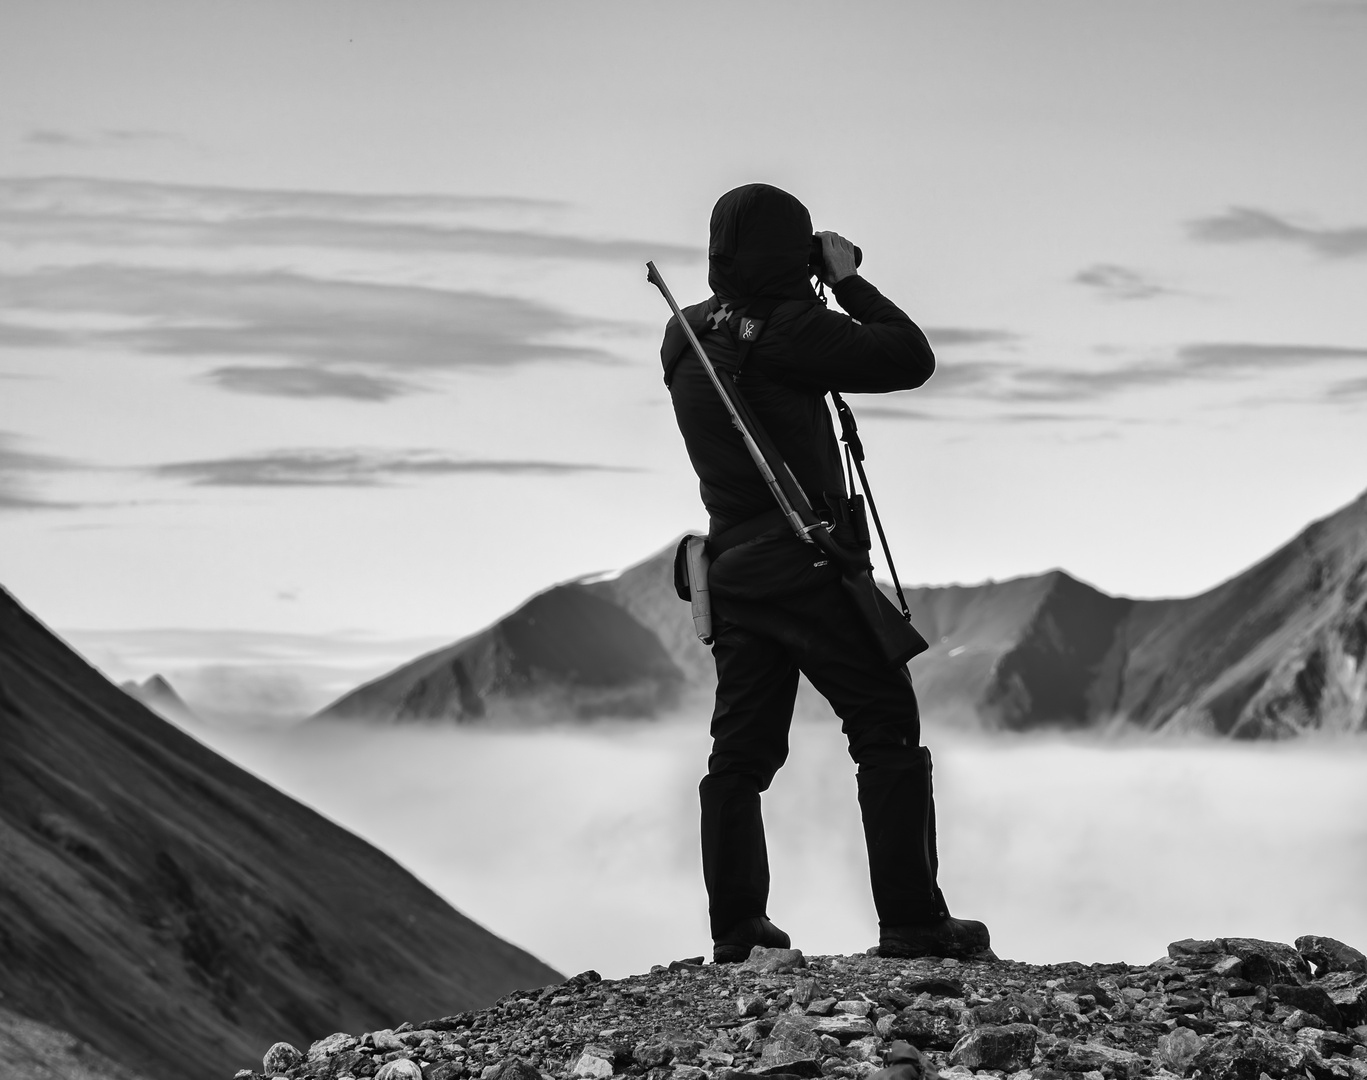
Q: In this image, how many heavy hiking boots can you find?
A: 2